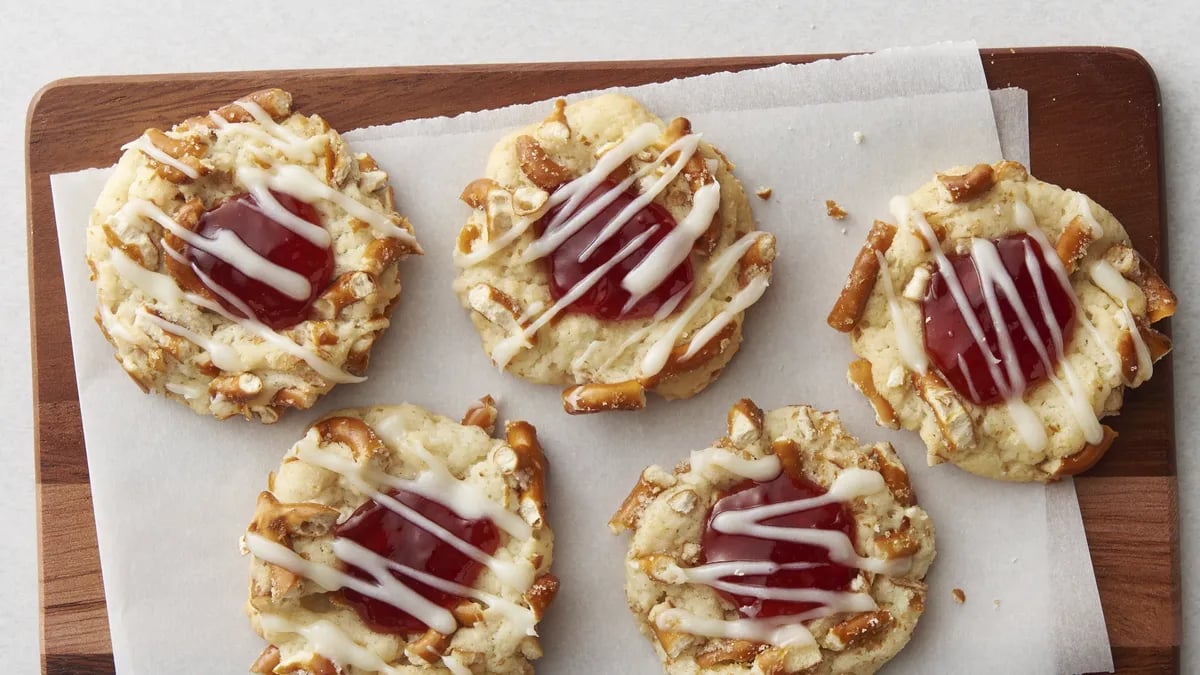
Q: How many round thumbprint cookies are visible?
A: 5